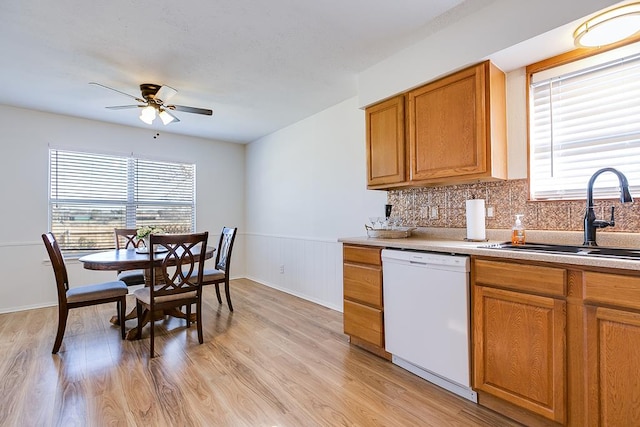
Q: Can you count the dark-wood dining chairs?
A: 4